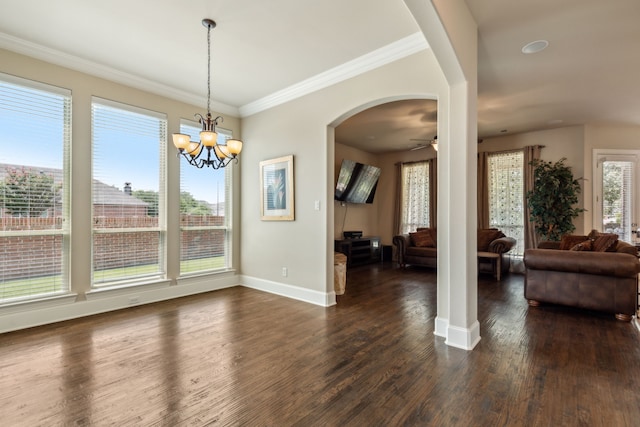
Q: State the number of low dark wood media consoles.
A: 1